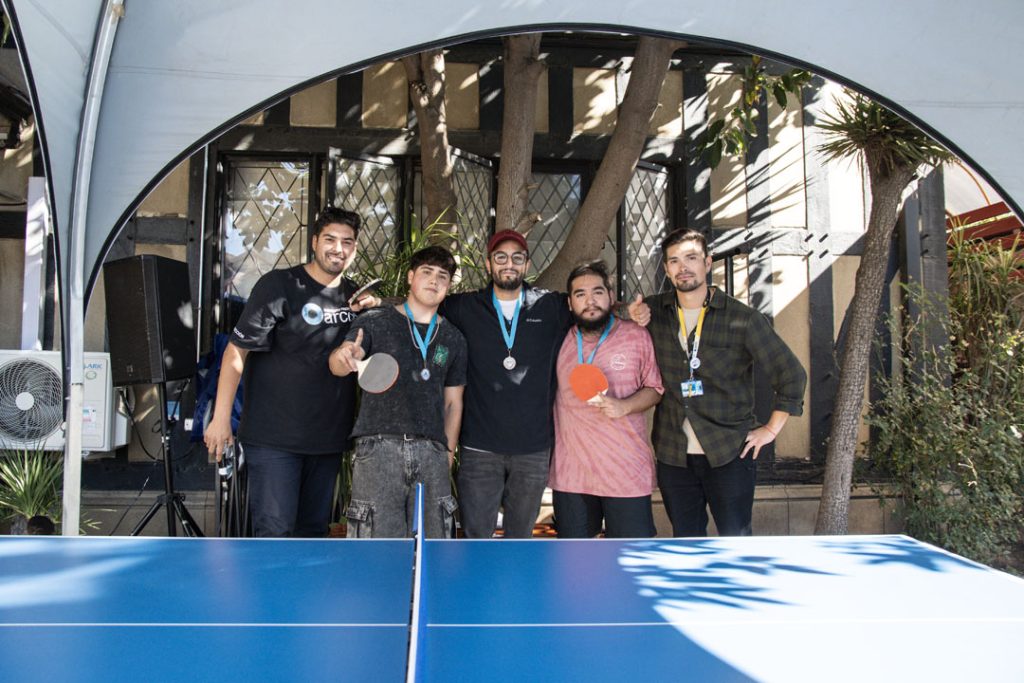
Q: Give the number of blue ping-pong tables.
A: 1